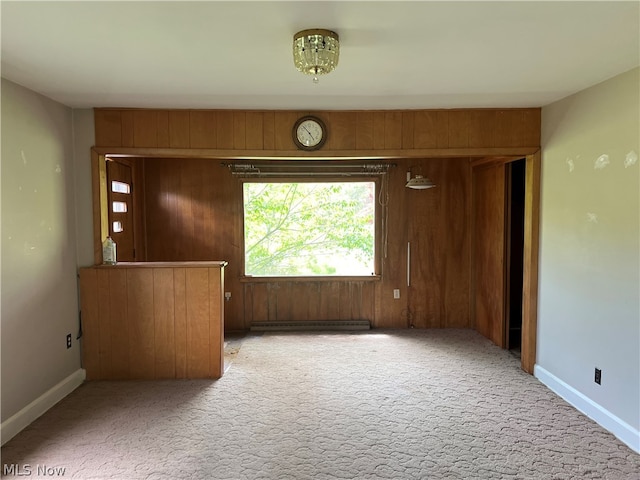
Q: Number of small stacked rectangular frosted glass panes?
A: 3